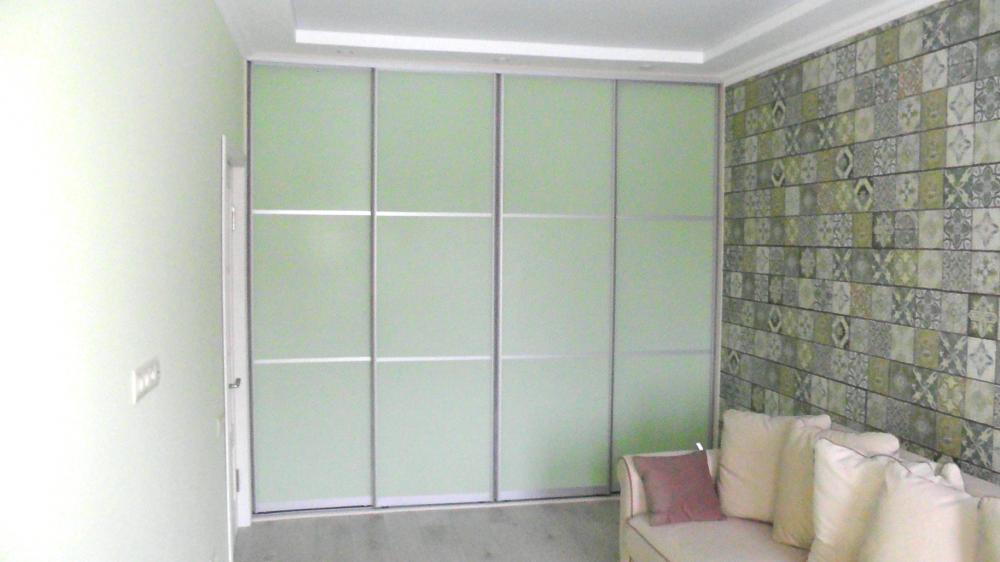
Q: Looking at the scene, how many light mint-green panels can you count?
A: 12